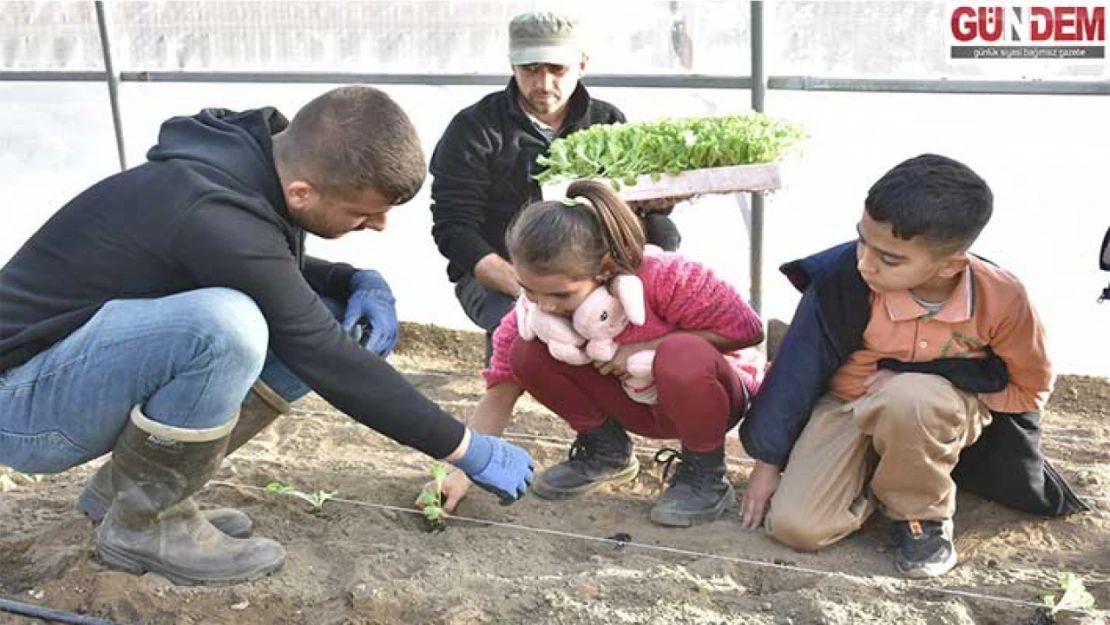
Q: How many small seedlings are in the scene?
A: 3